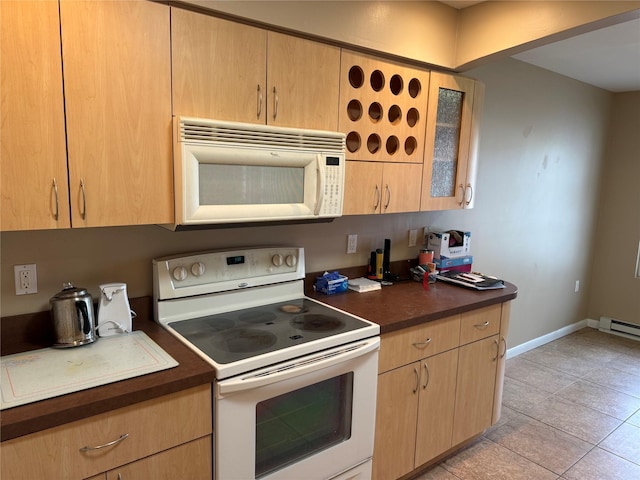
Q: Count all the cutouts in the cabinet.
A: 12